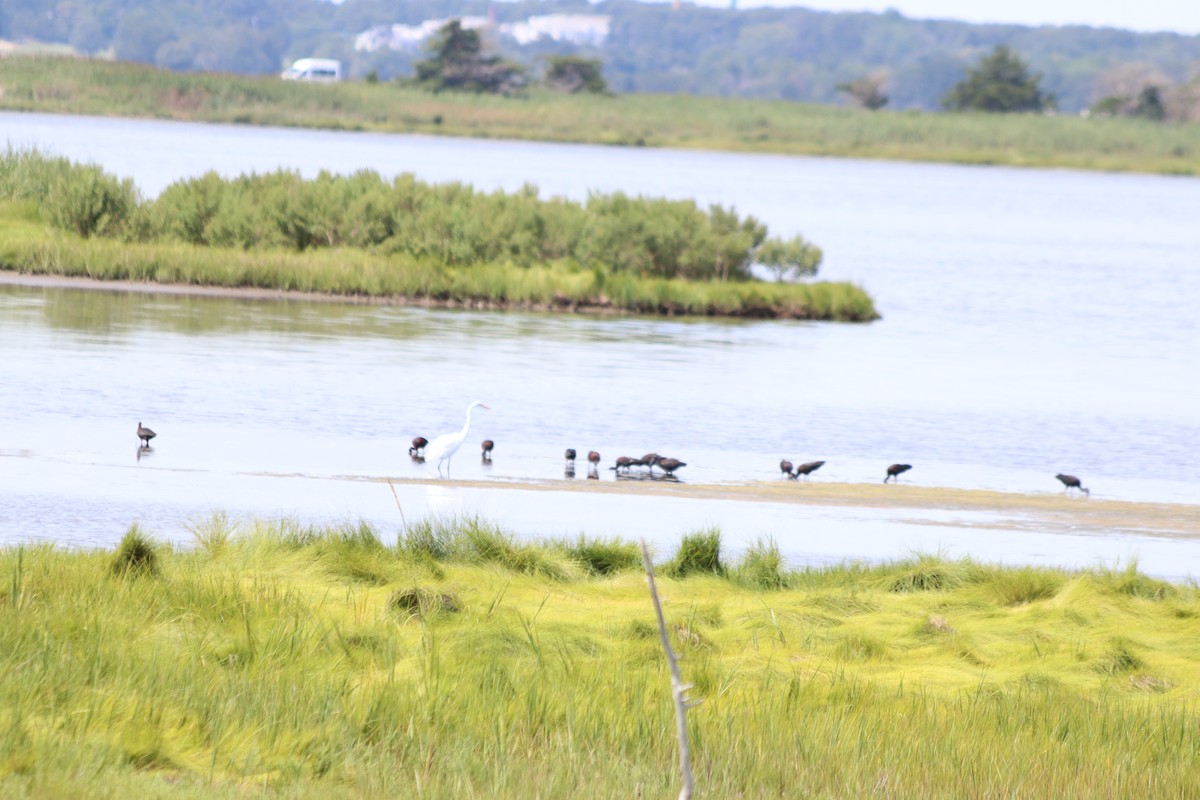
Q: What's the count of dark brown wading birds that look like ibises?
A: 12